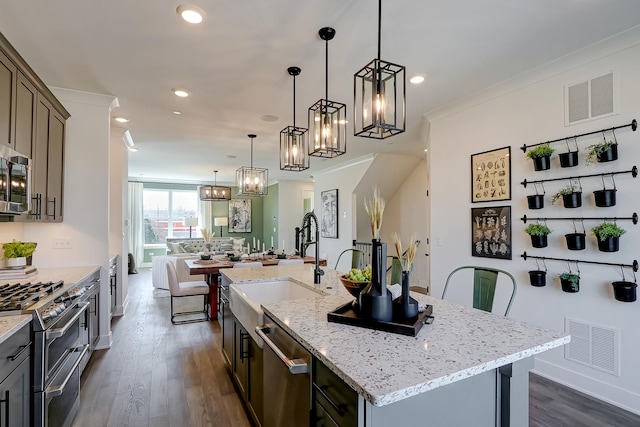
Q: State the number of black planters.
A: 12